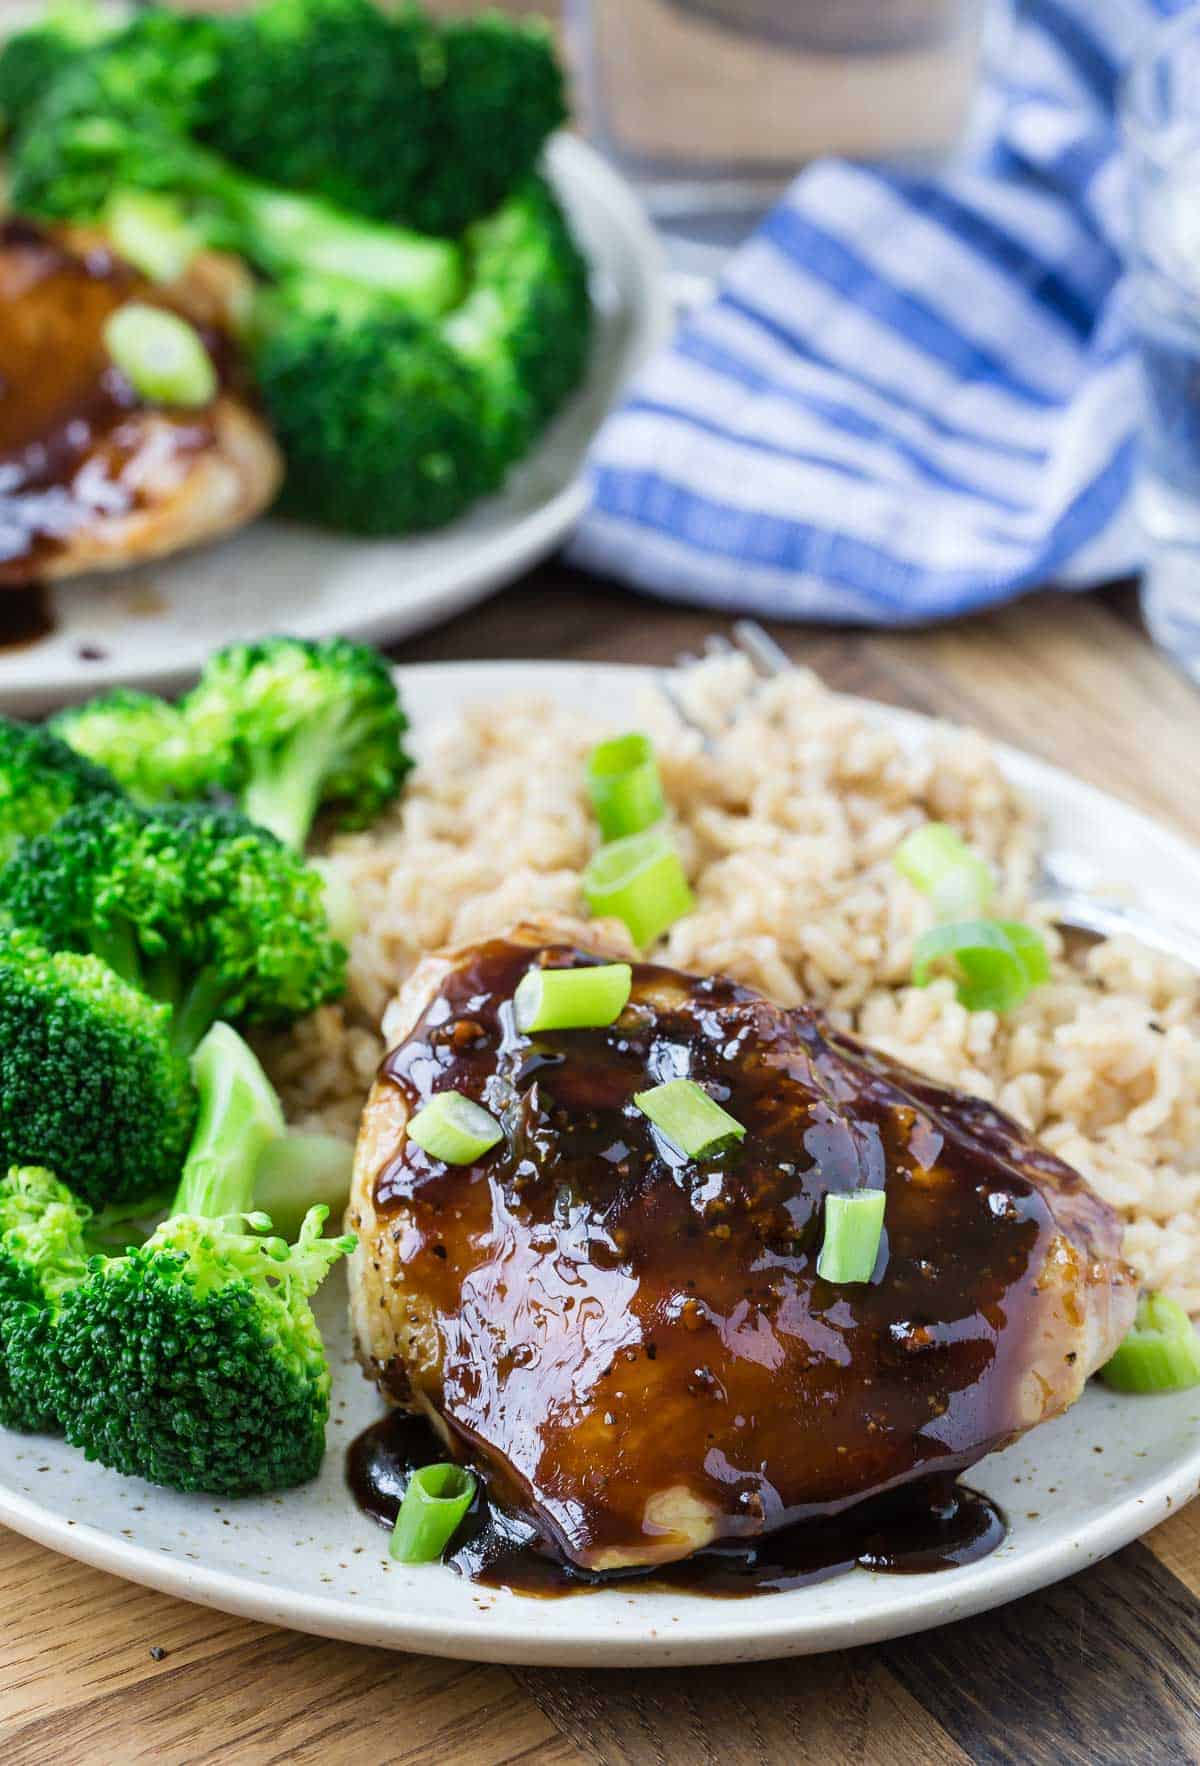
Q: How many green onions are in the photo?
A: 12